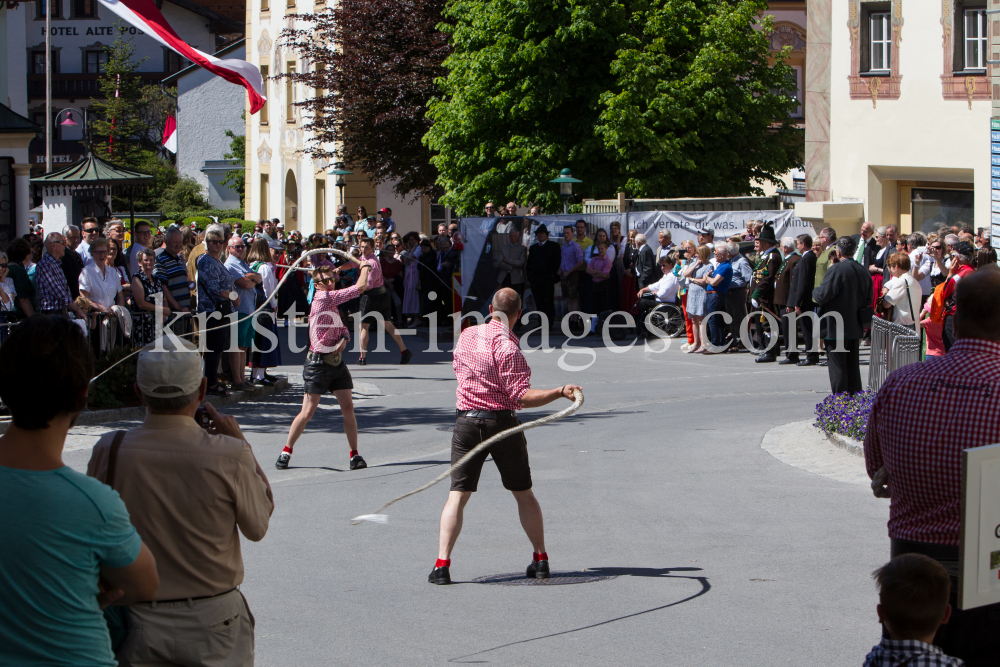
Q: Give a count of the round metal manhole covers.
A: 1